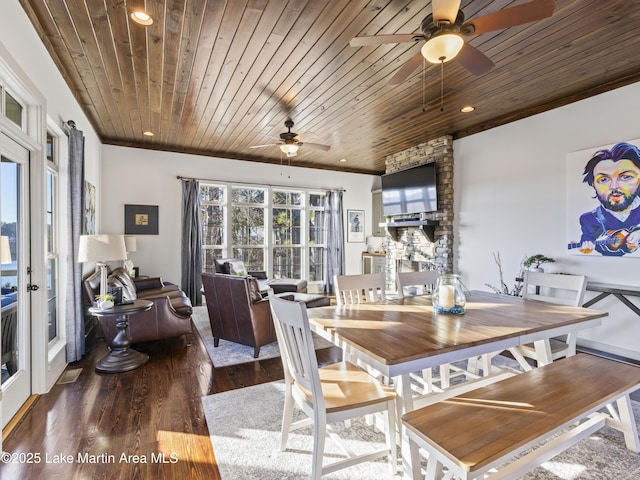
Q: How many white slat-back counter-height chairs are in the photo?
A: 4